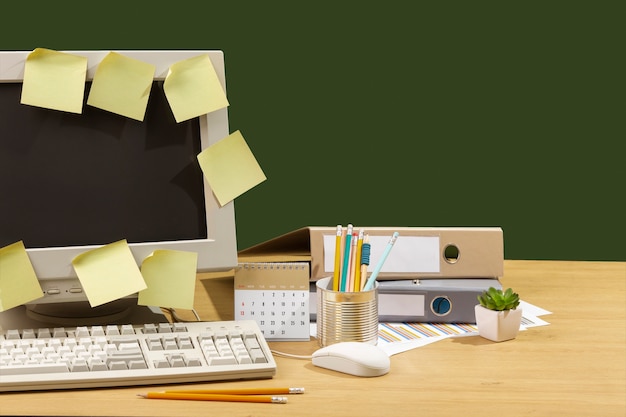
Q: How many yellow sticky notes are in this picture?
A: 7